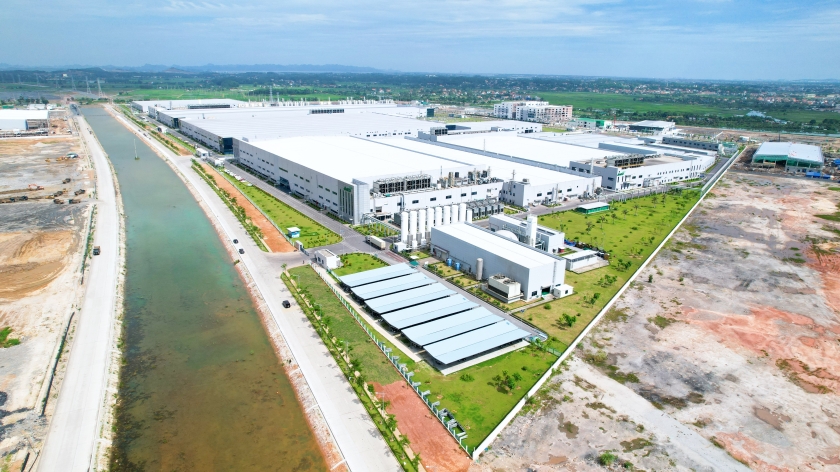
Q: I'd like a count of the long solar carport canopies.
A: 6